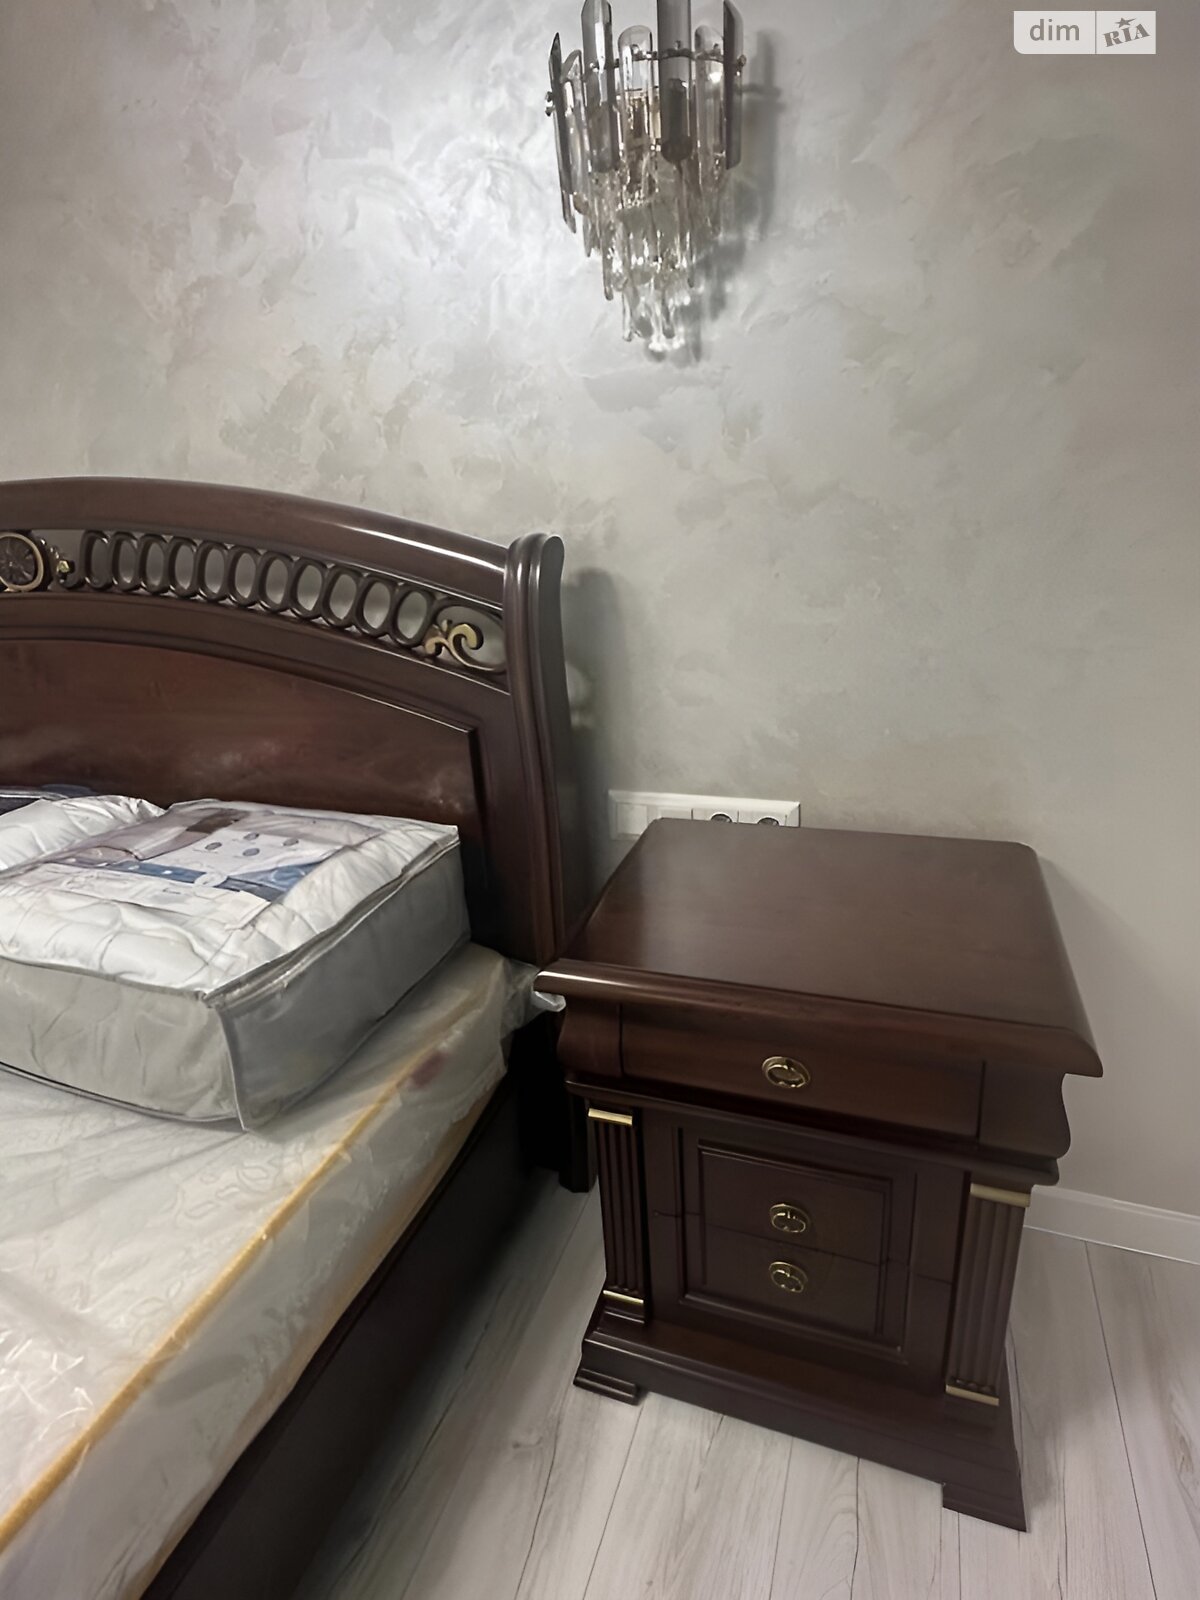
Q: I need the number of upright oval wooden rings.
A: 11